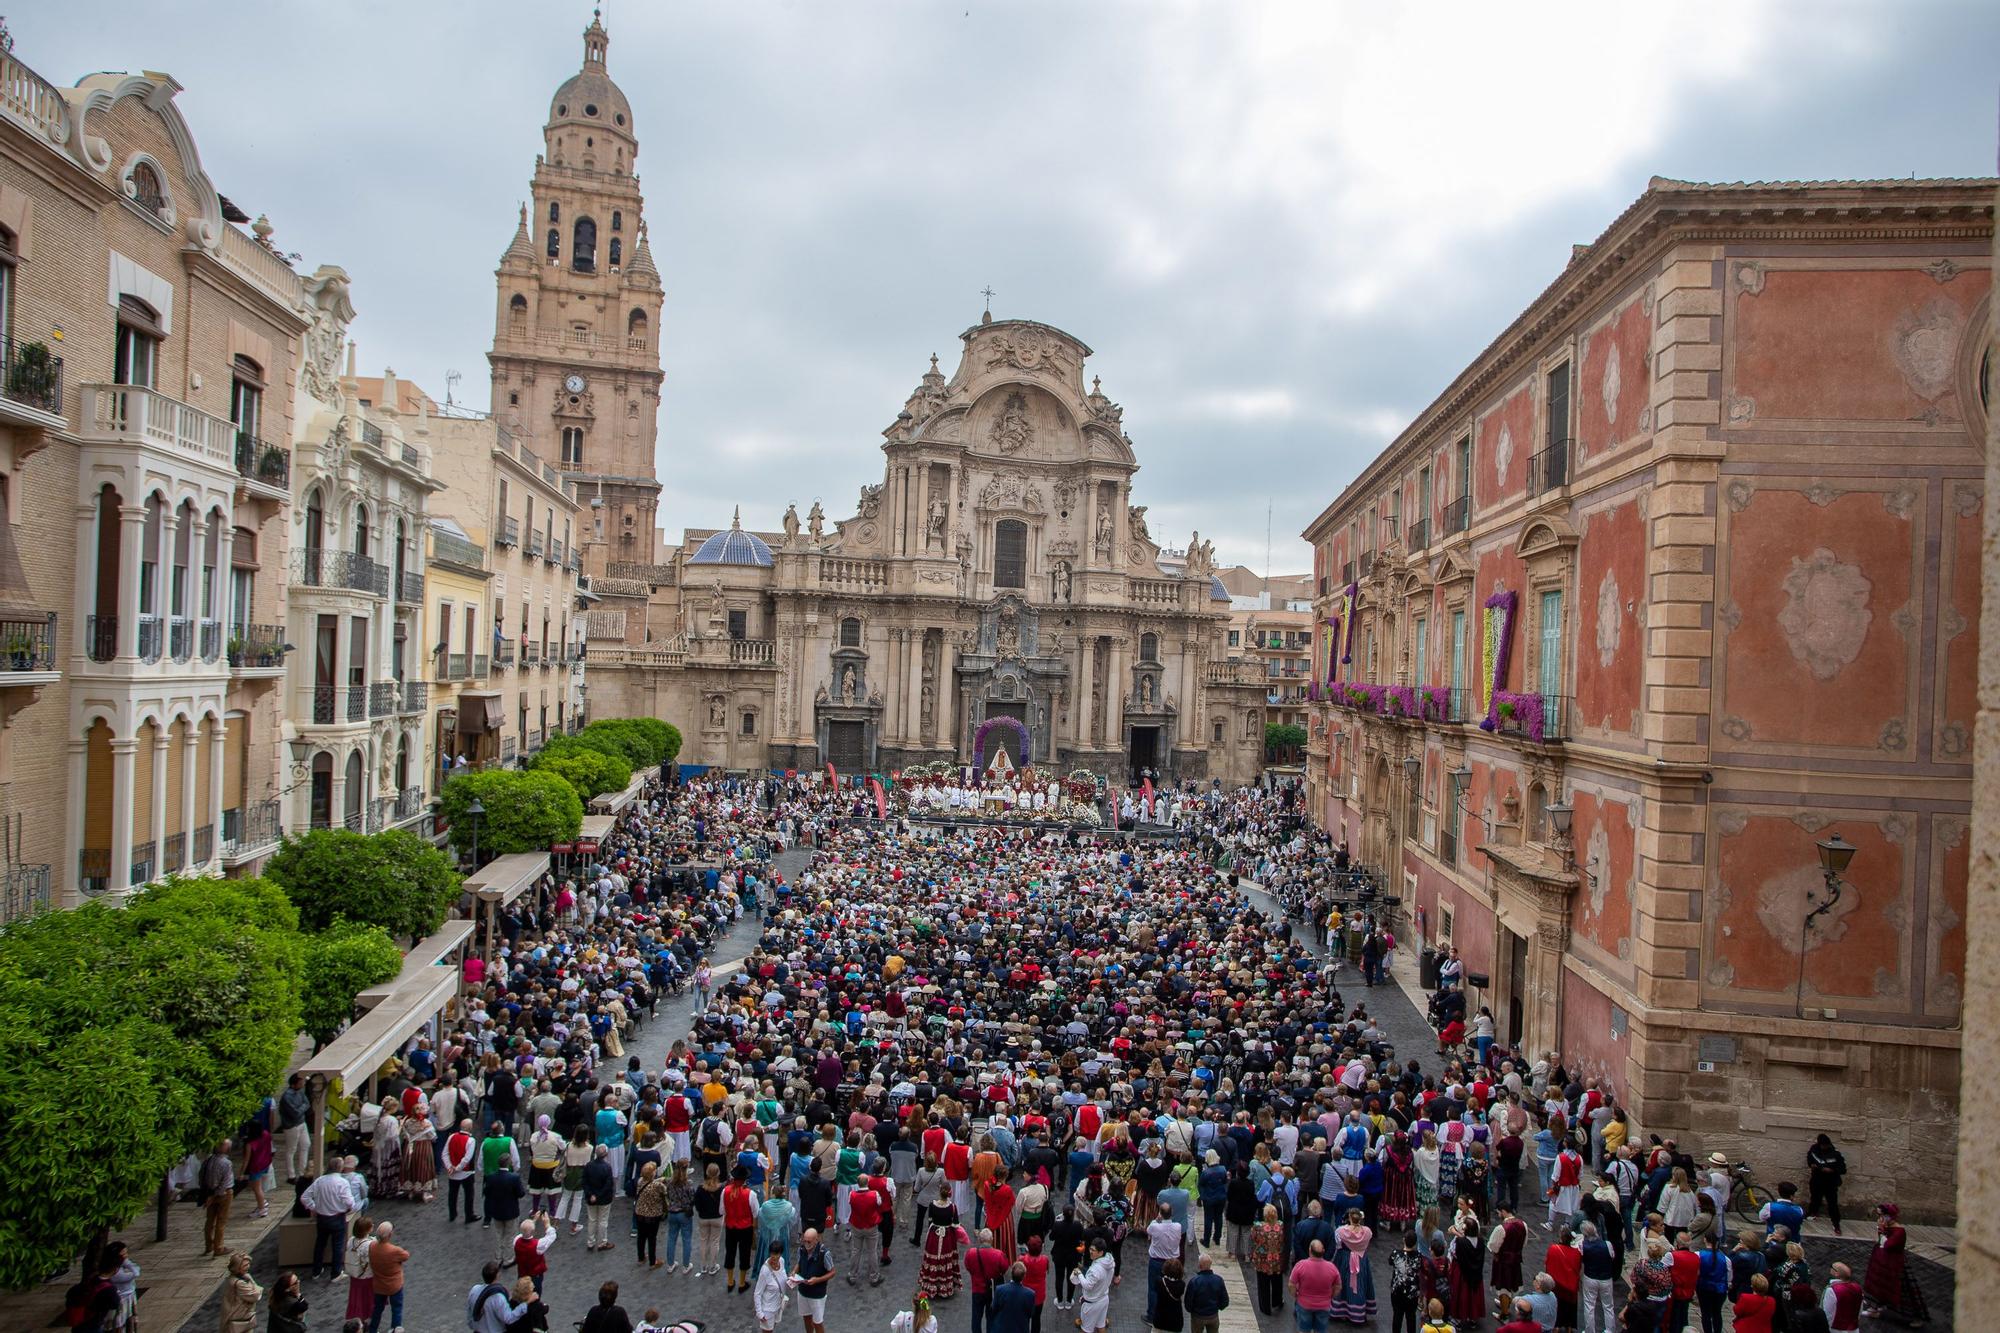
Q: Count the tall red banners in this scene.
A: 4